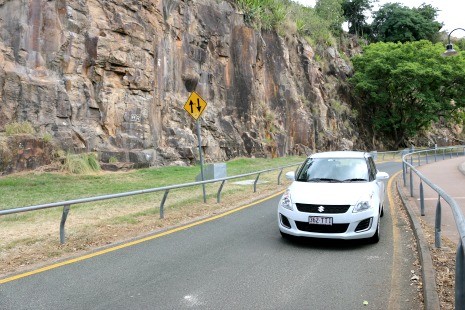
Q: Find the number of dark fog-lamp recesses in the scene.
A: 2